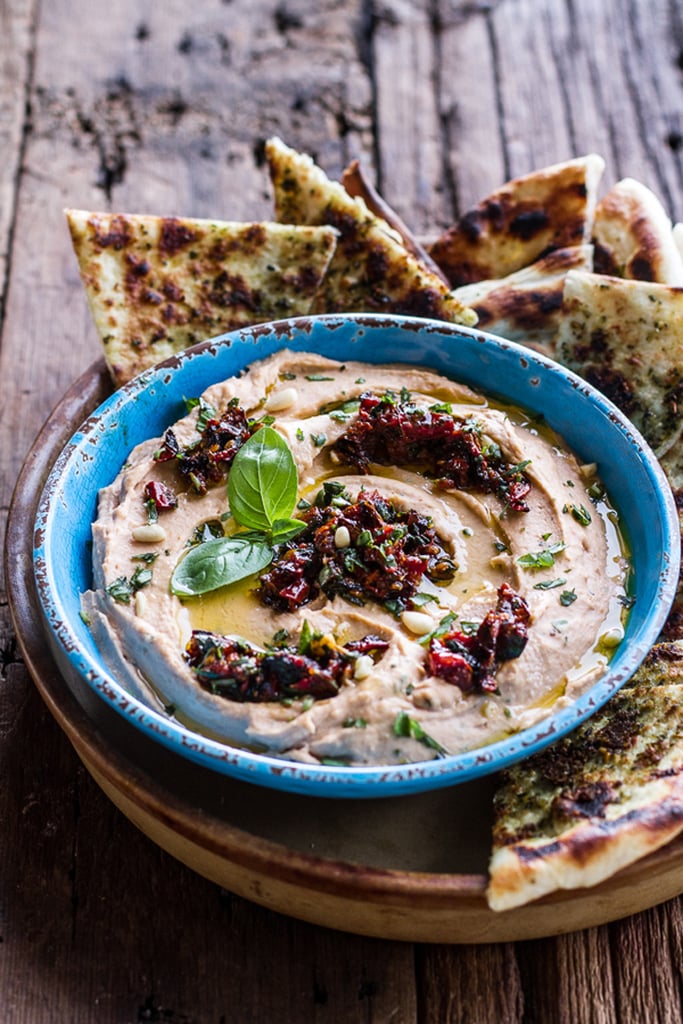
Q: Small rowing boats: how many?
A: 0